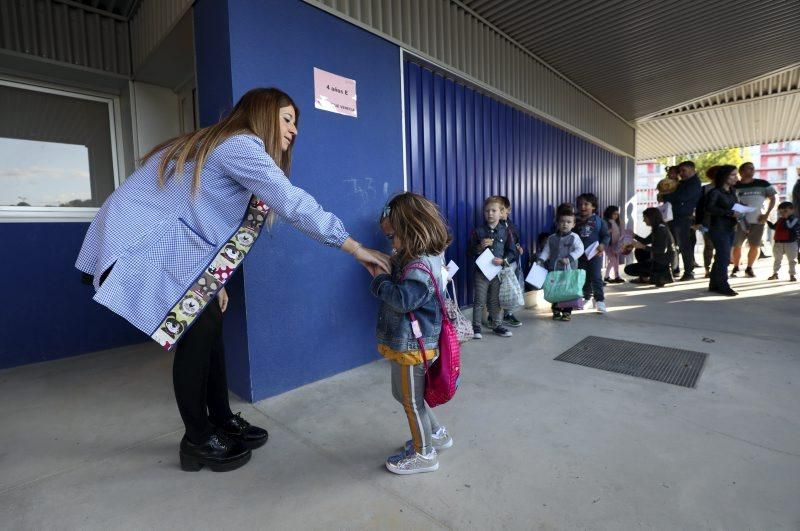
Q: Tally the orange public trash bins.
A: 0